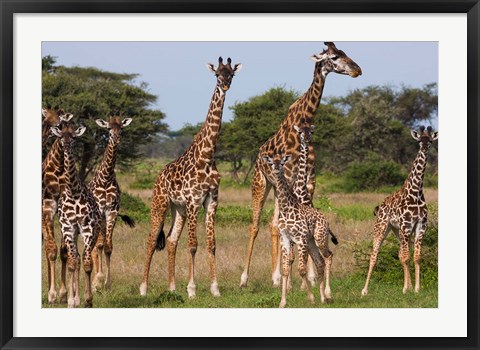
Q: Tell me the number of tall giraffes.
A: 2